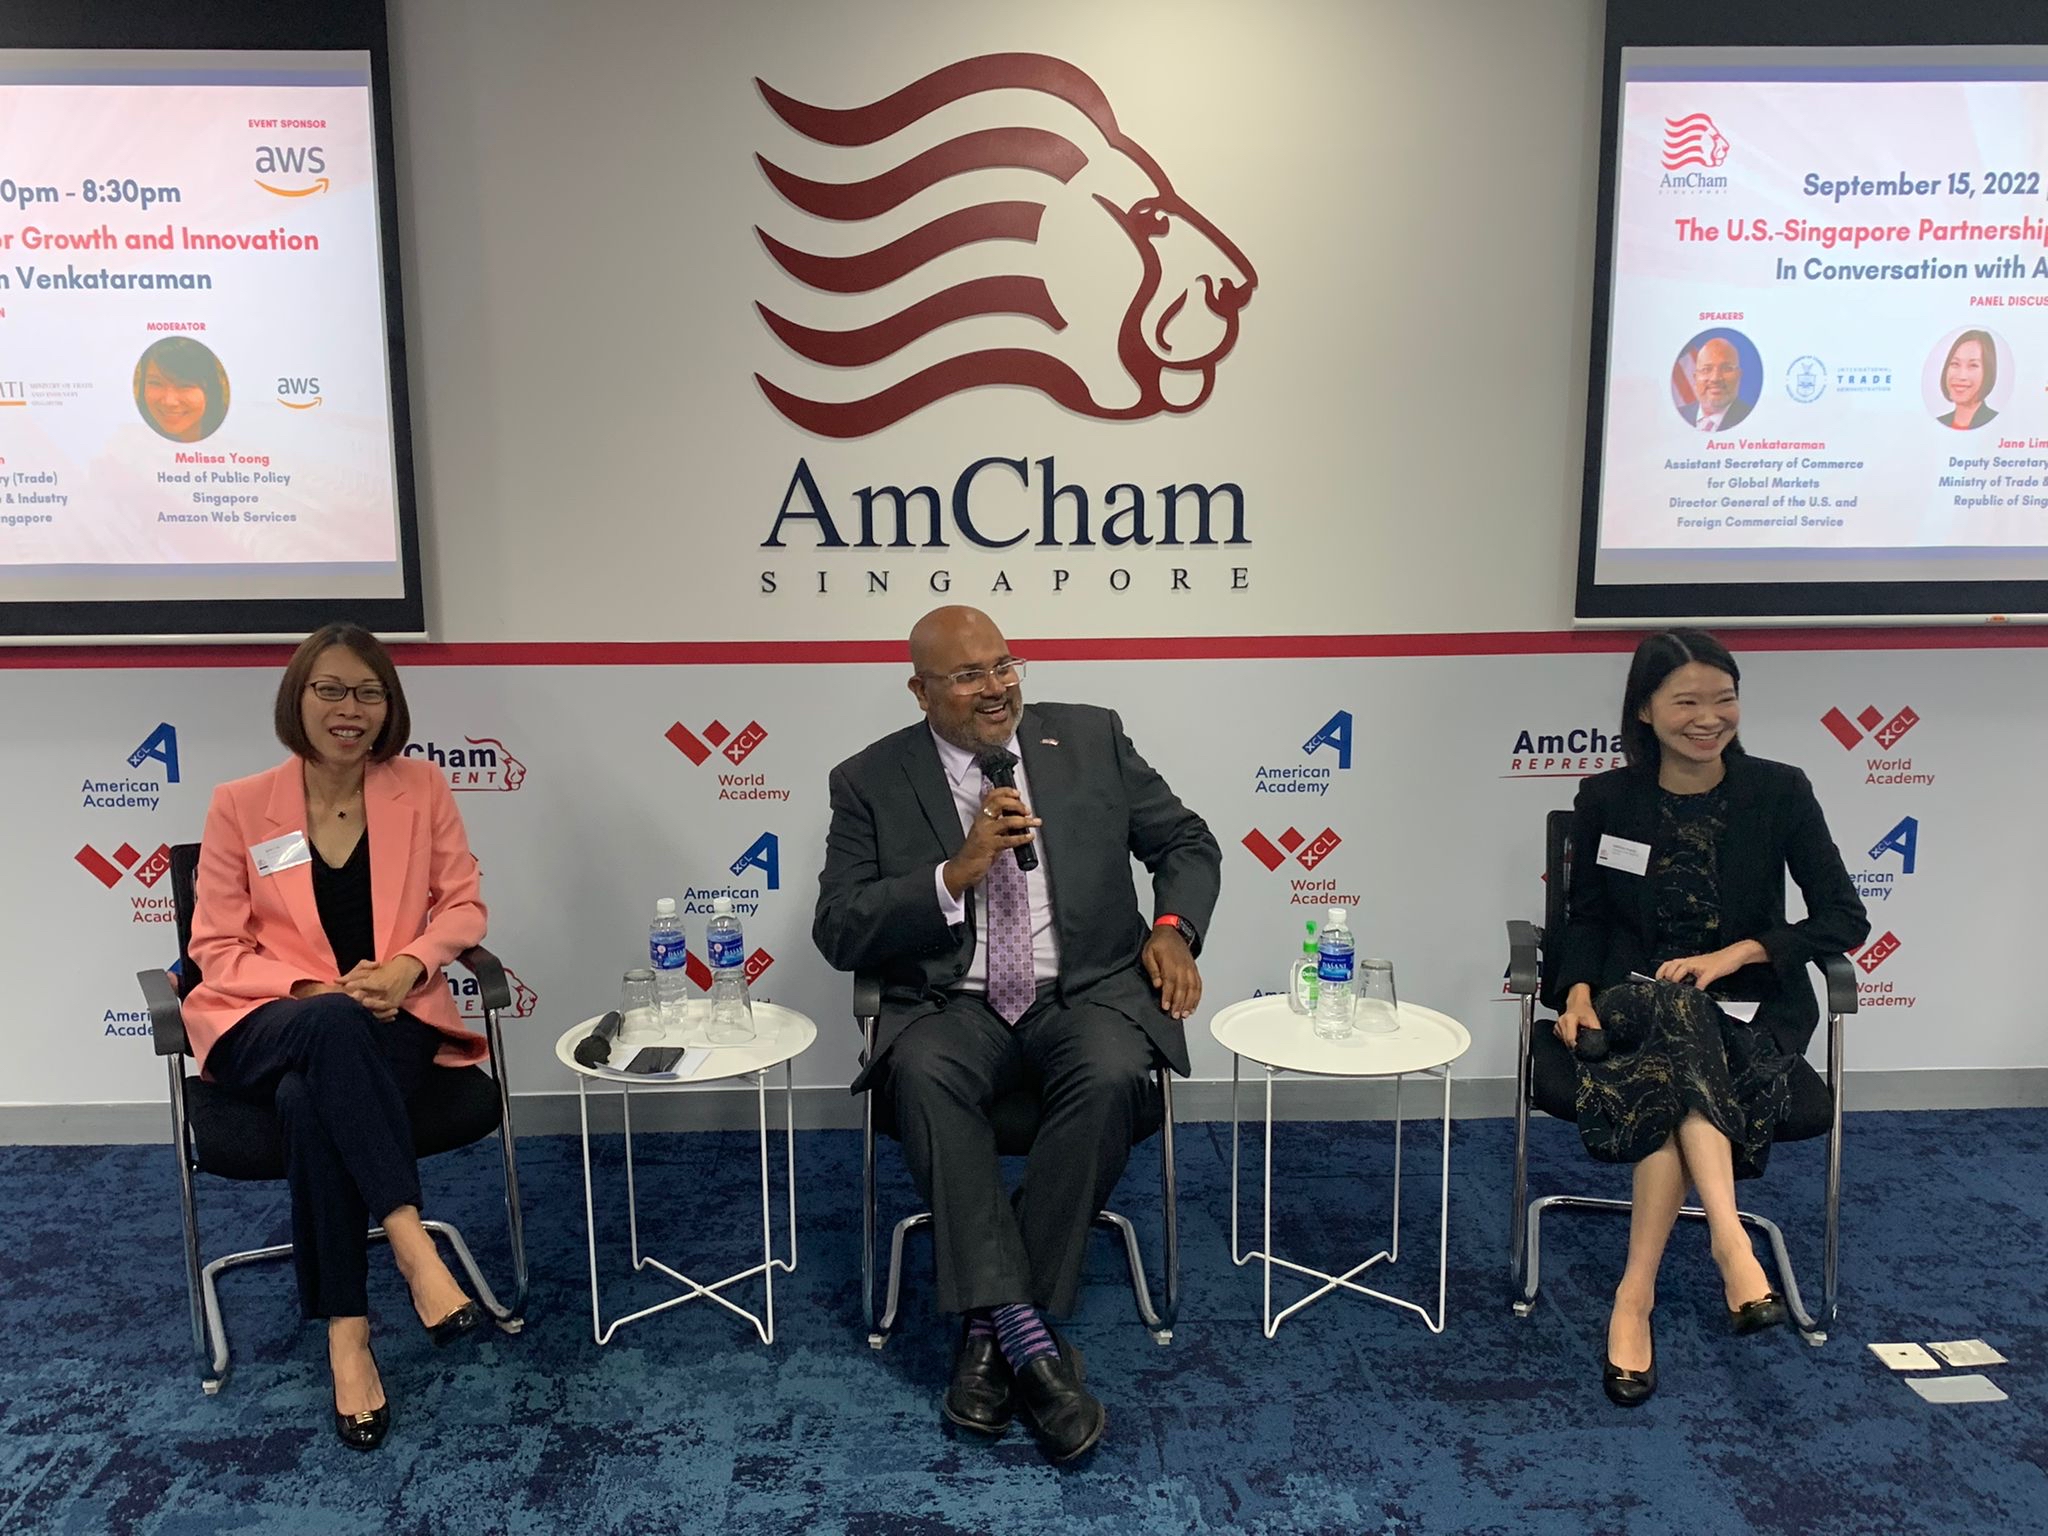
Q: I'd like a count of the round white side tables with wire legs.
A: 2